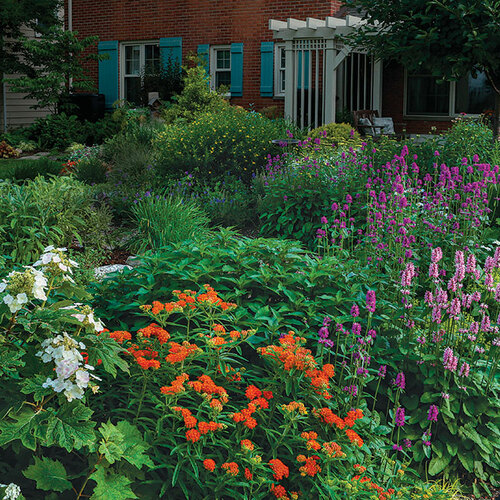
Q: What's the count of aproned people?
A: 0